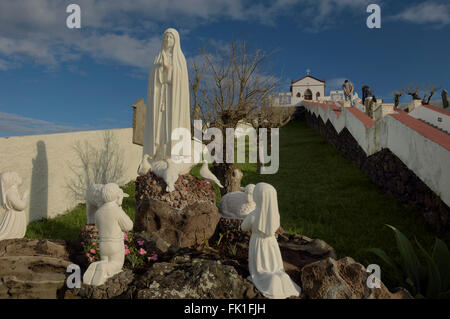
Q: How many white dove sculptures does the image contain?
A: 2